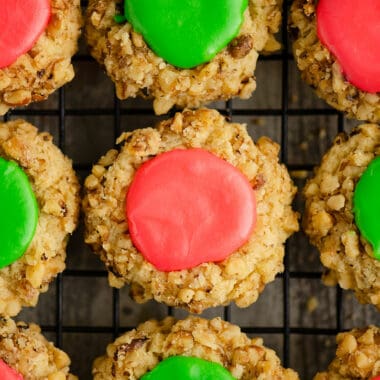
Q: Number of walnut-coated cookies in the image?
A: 9